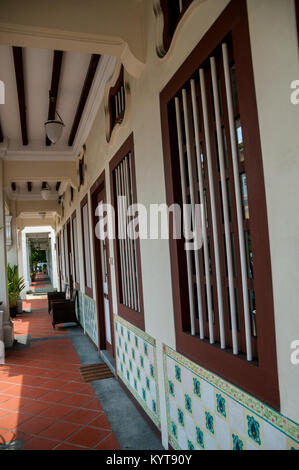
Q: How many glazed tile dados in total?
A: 4